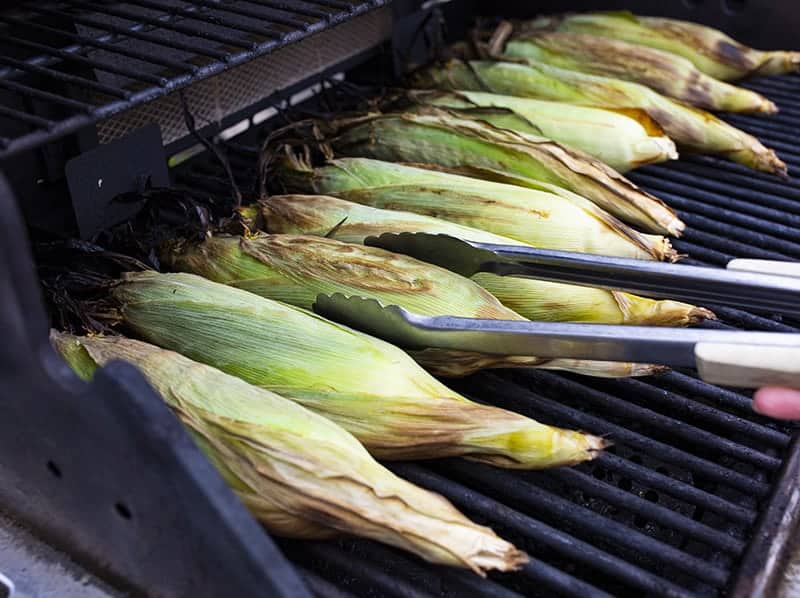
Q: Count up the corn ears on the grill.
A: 10